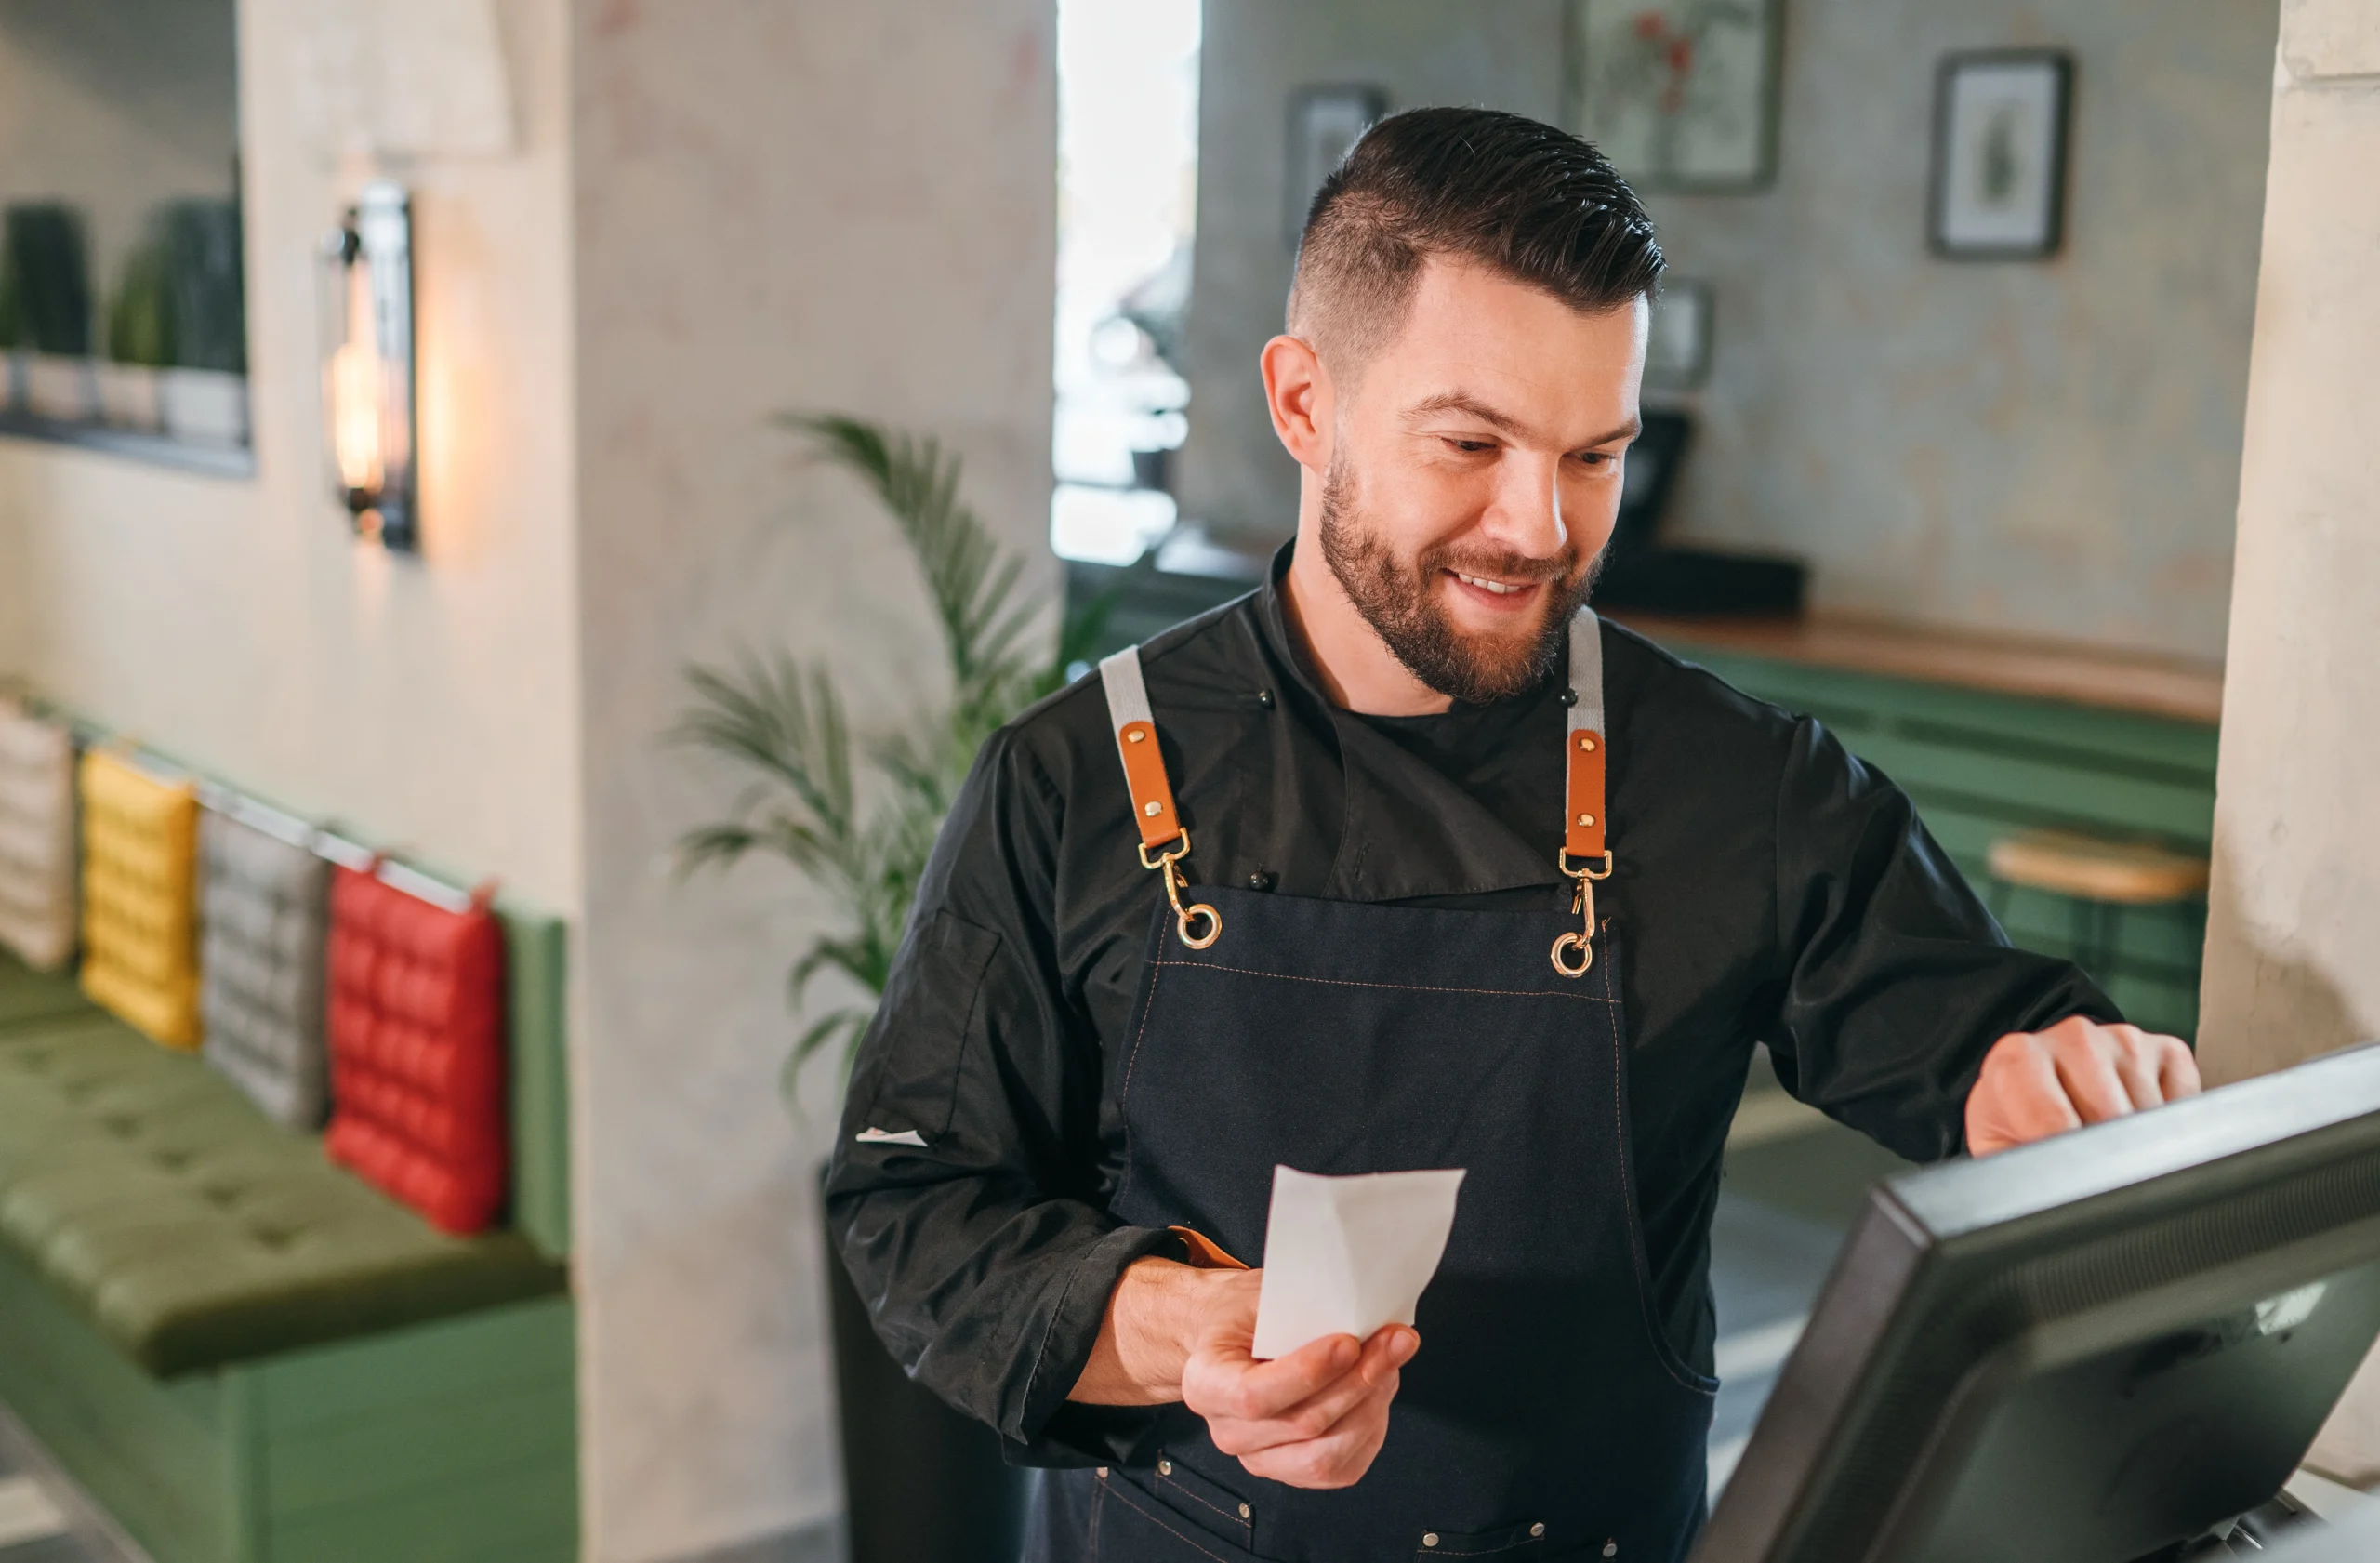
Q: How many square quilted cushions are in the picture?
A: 4